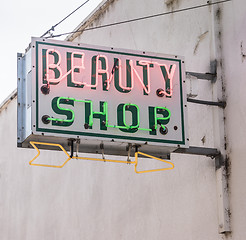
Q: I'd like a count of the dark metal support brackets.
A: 3